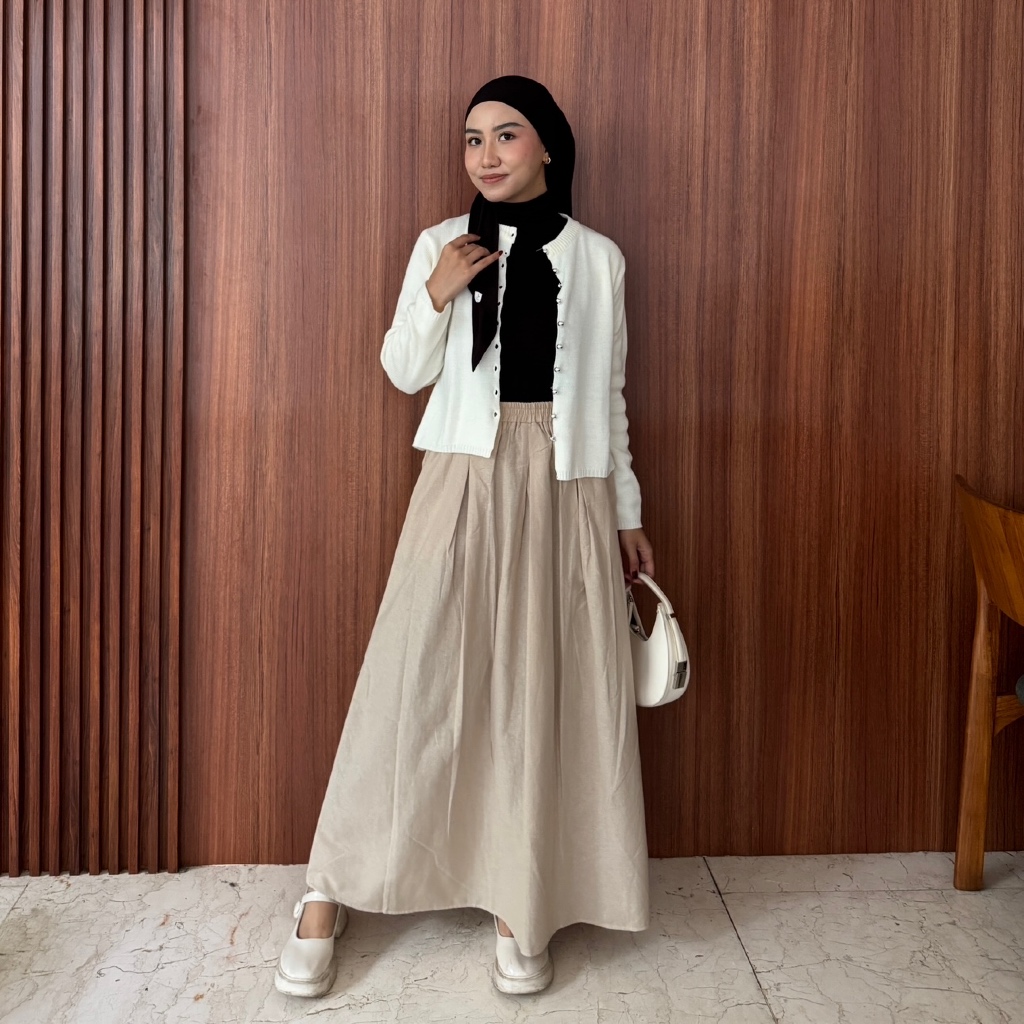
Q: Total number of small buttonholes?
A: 10